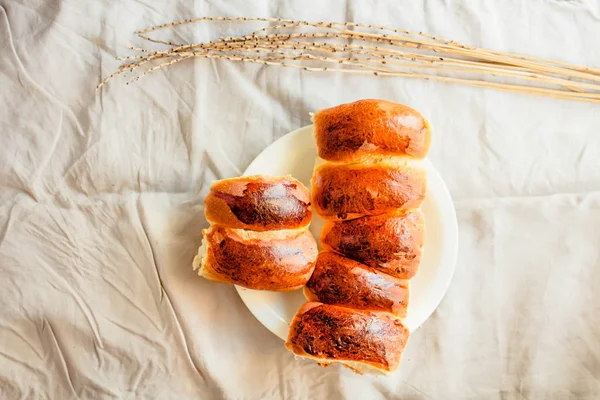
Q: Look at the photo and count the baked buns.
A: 7